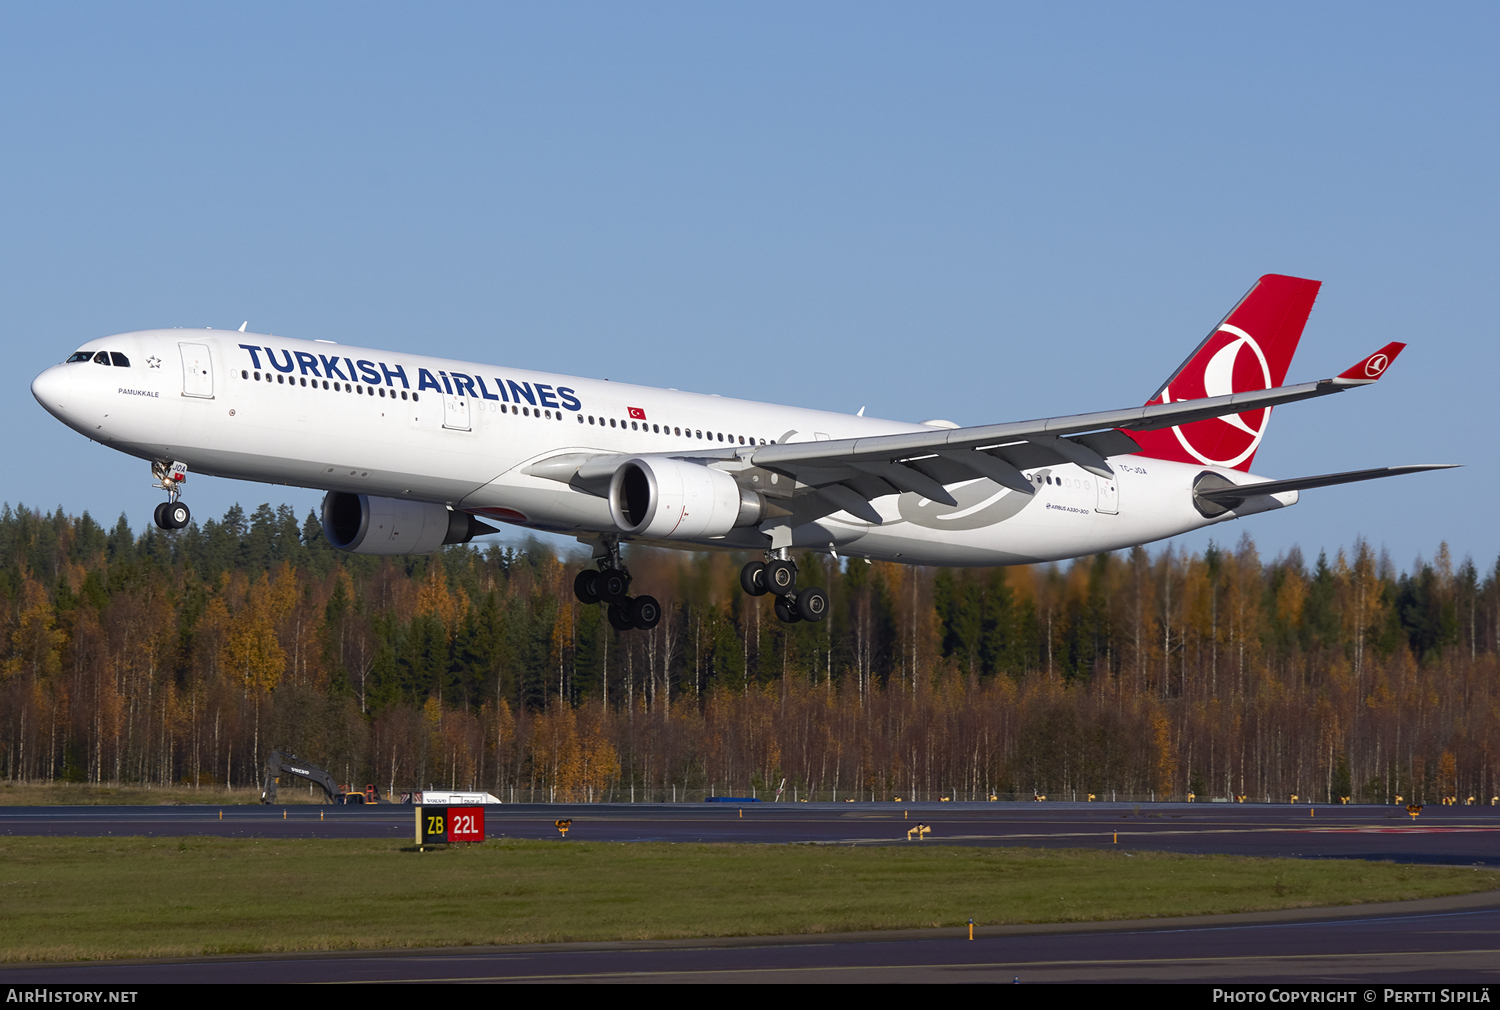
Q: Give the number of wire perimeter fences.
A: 1